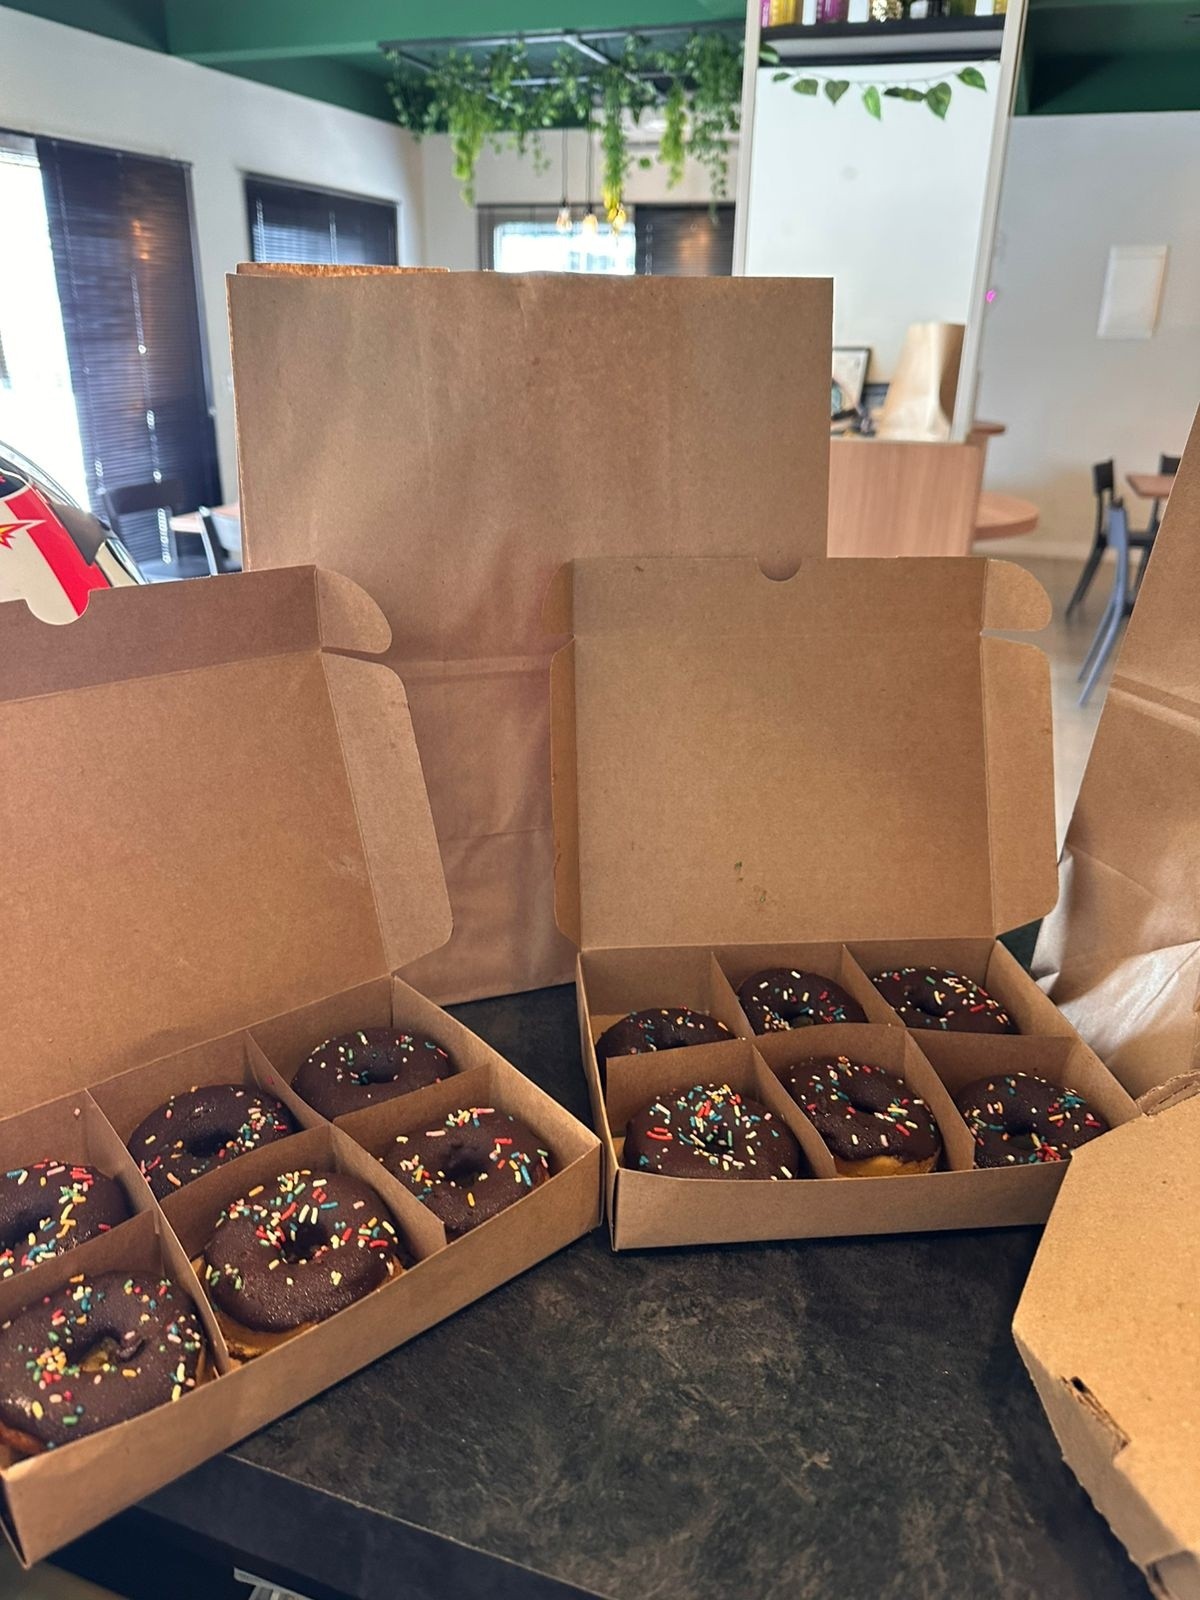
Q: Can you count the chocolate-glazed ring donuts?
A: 12